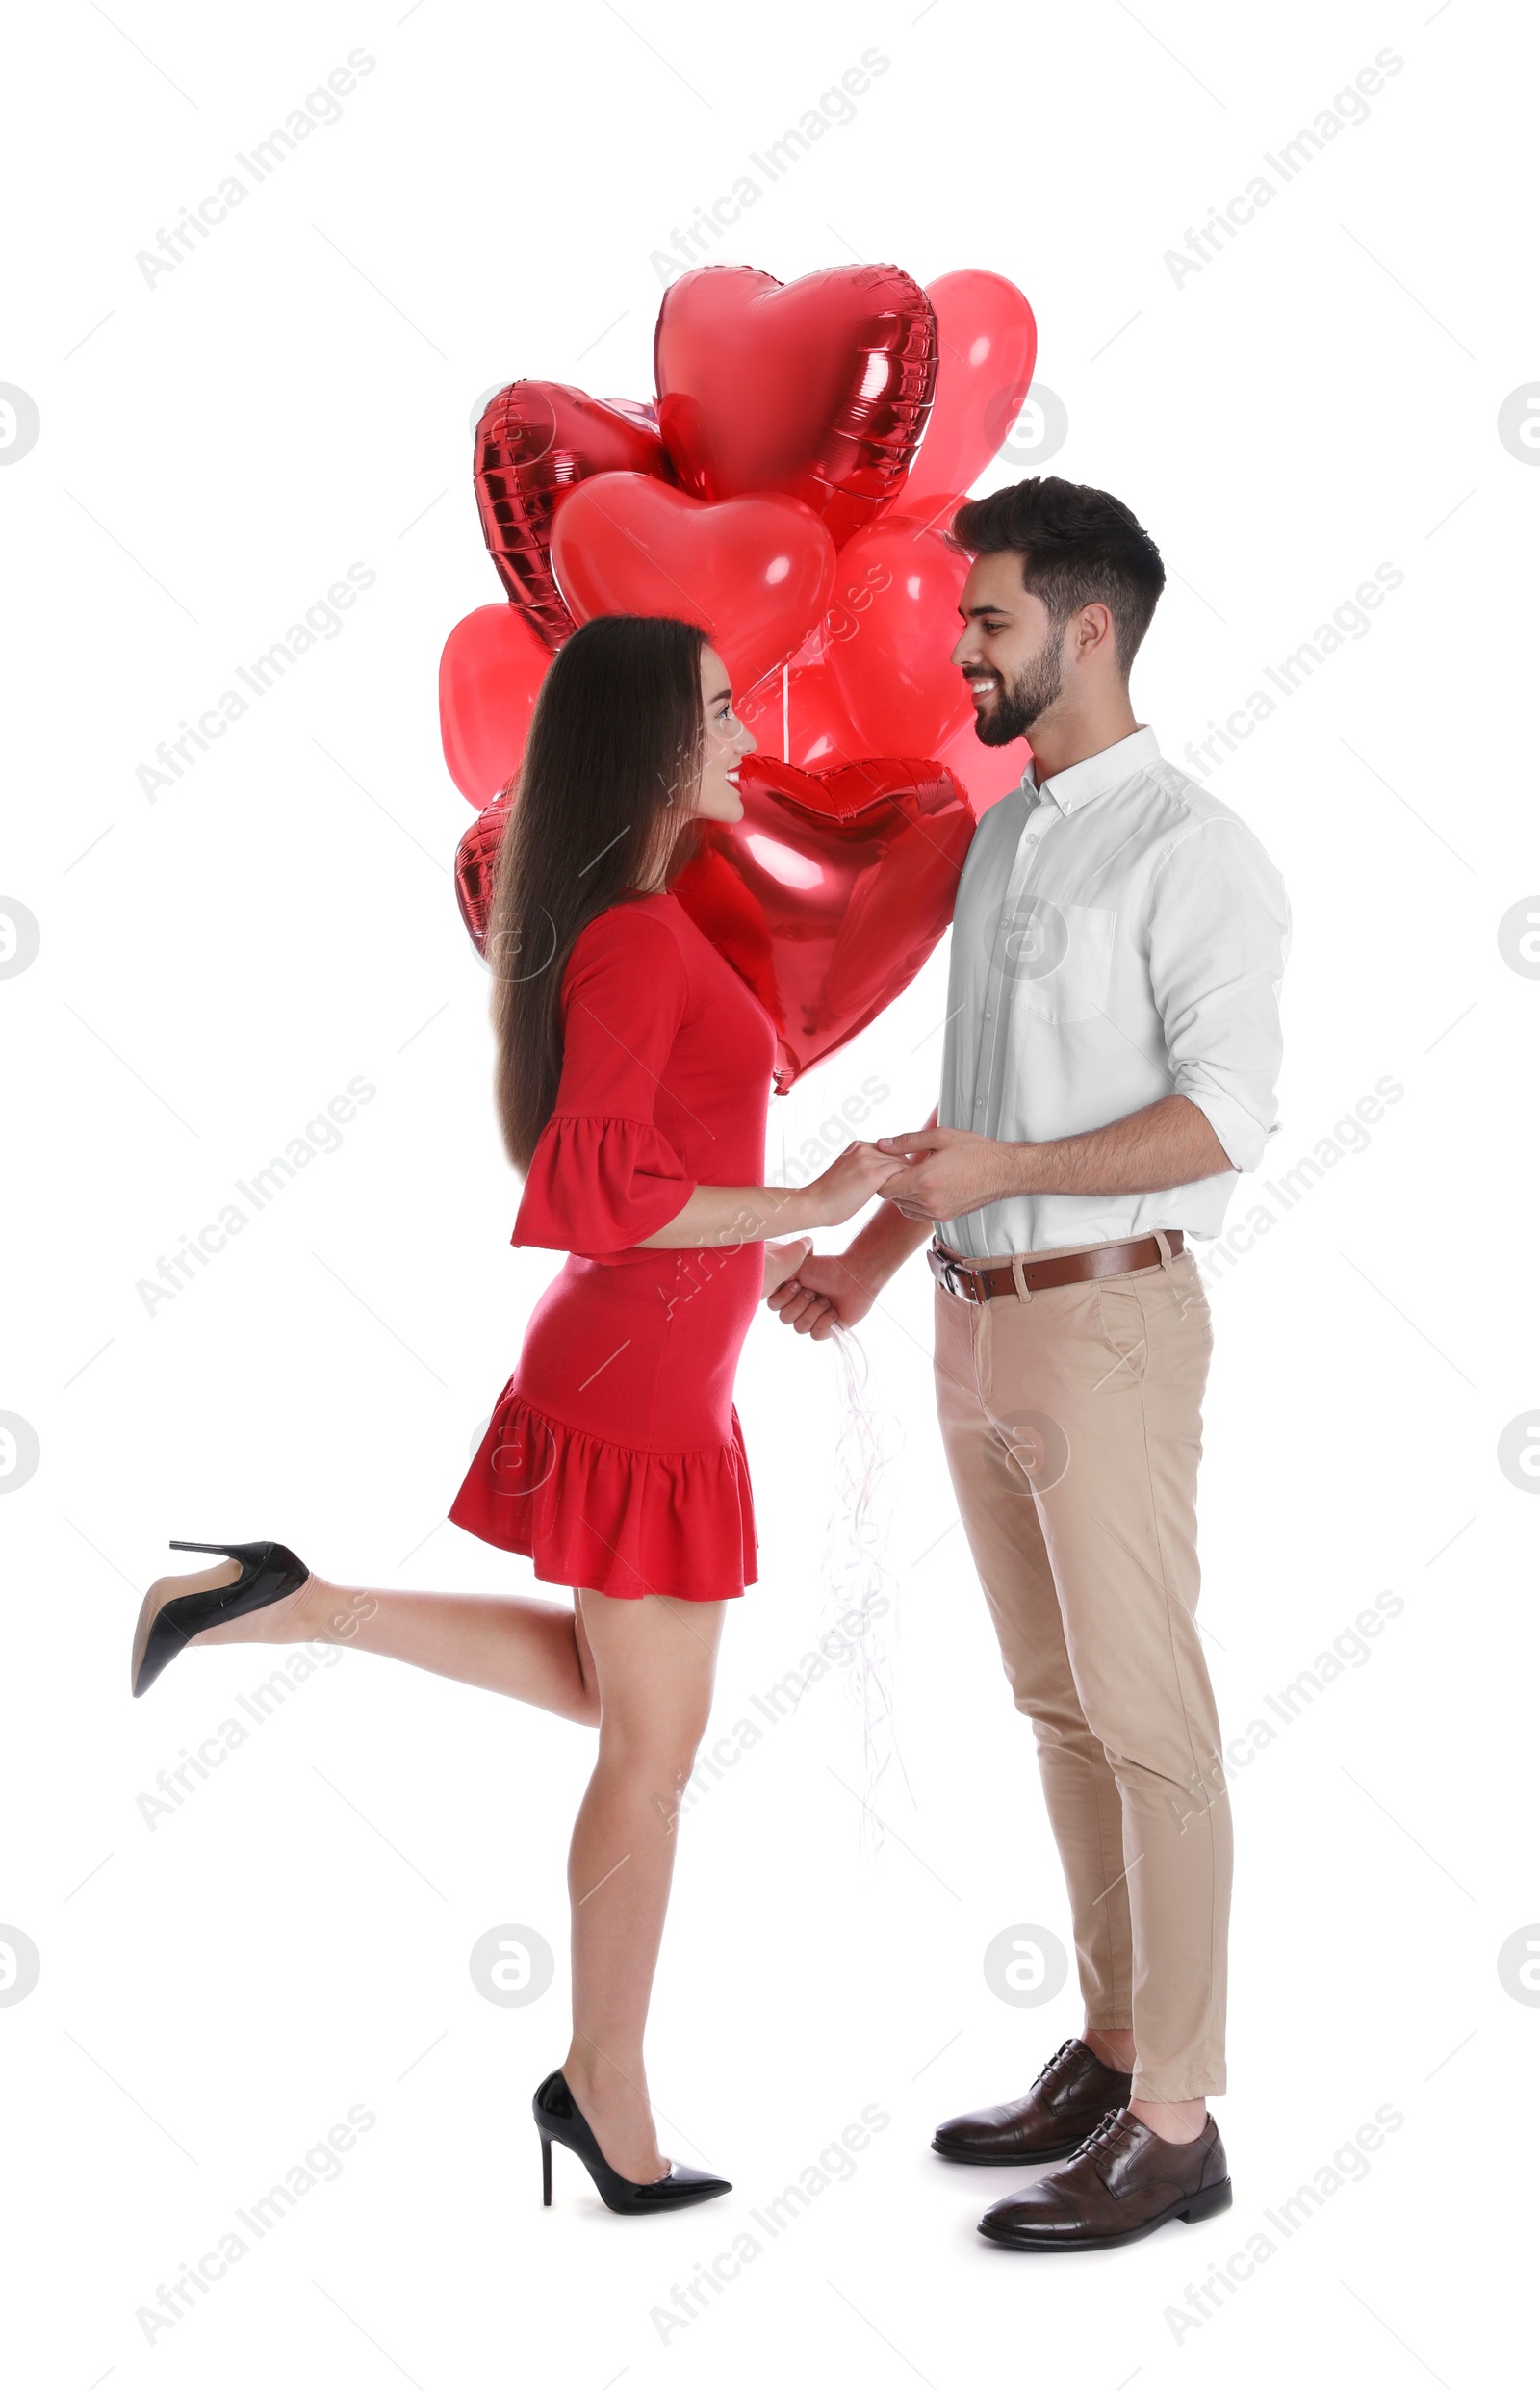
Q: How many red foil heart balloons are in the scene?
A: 4